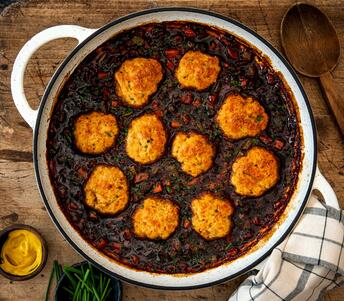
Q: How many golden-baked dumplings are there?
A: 10